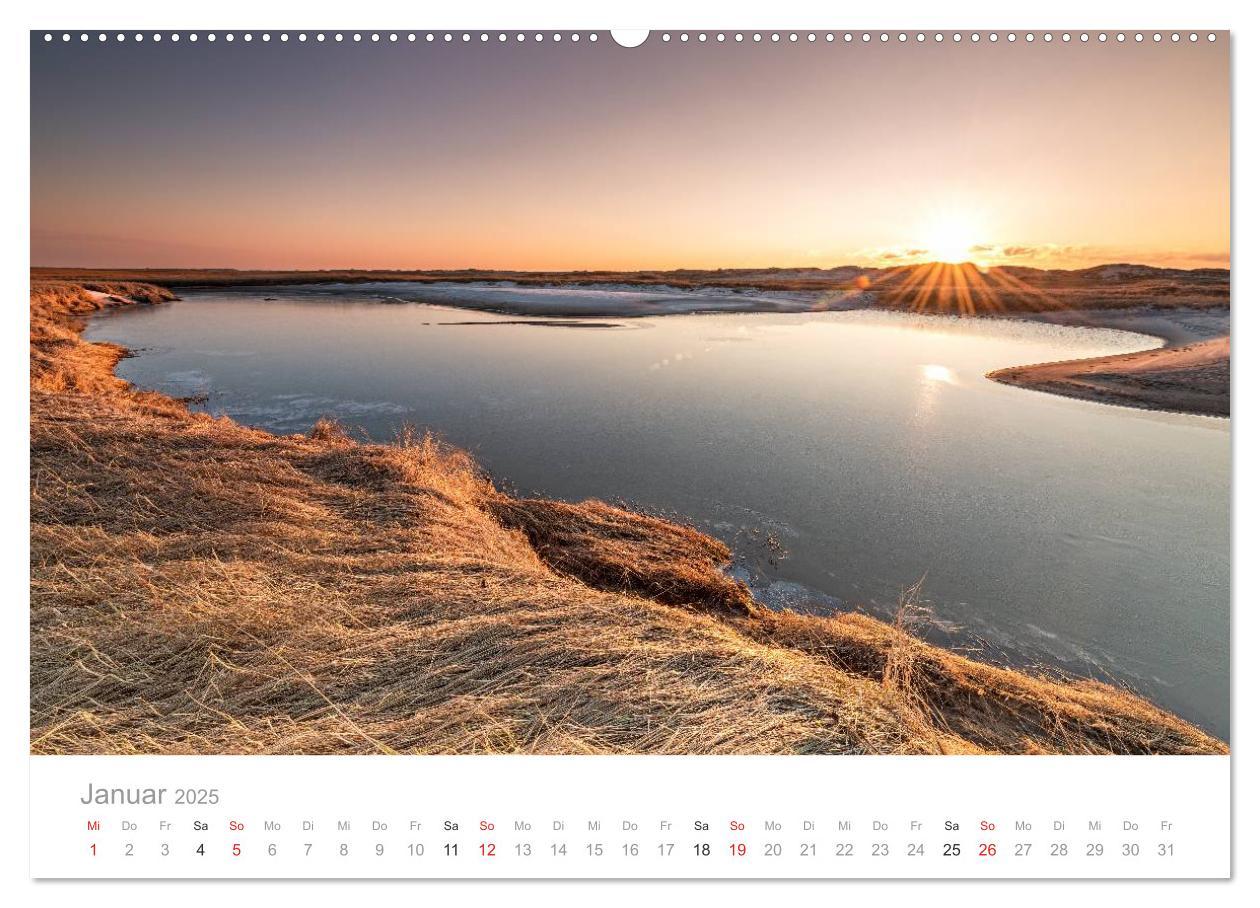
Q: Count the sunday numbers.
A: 4